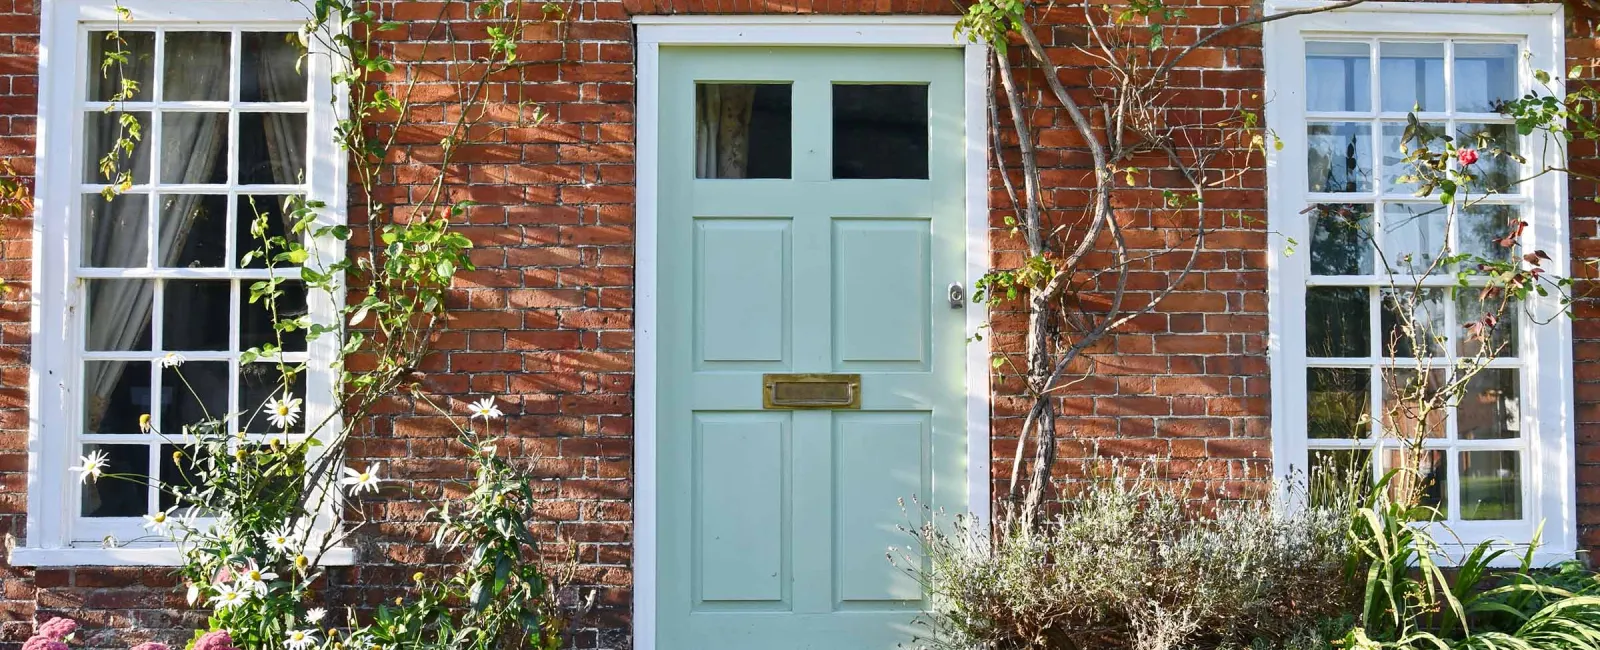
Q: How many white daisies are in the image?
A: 11